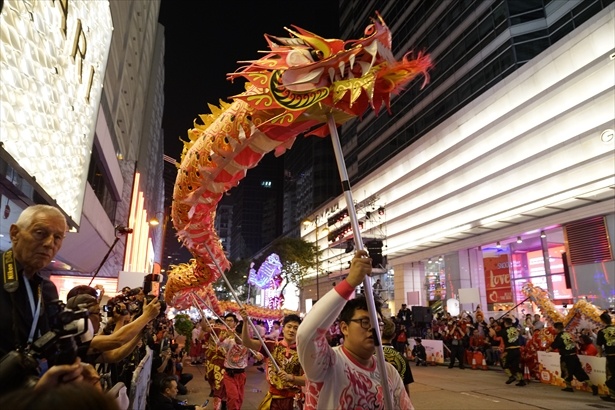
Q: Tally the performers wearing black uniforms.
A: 4